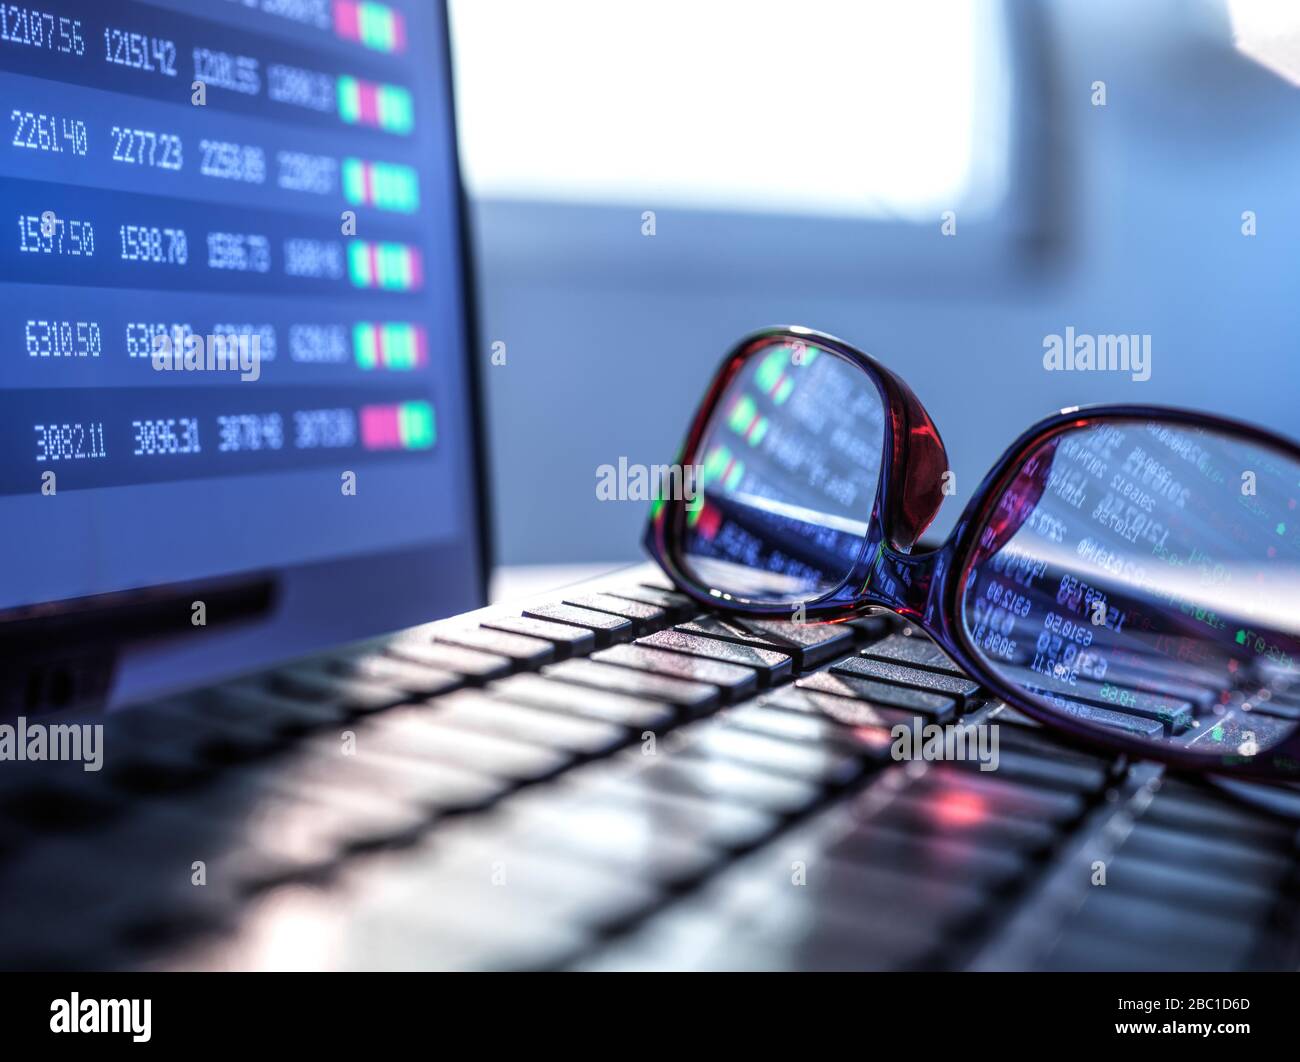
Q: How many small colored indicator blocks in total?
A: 6